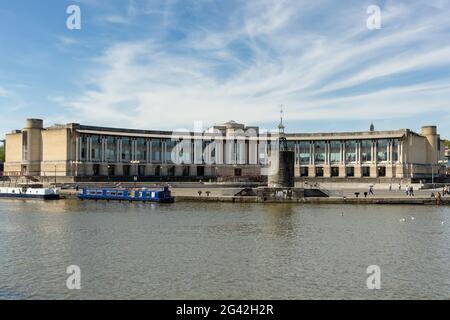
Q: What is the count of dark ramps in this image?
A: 2